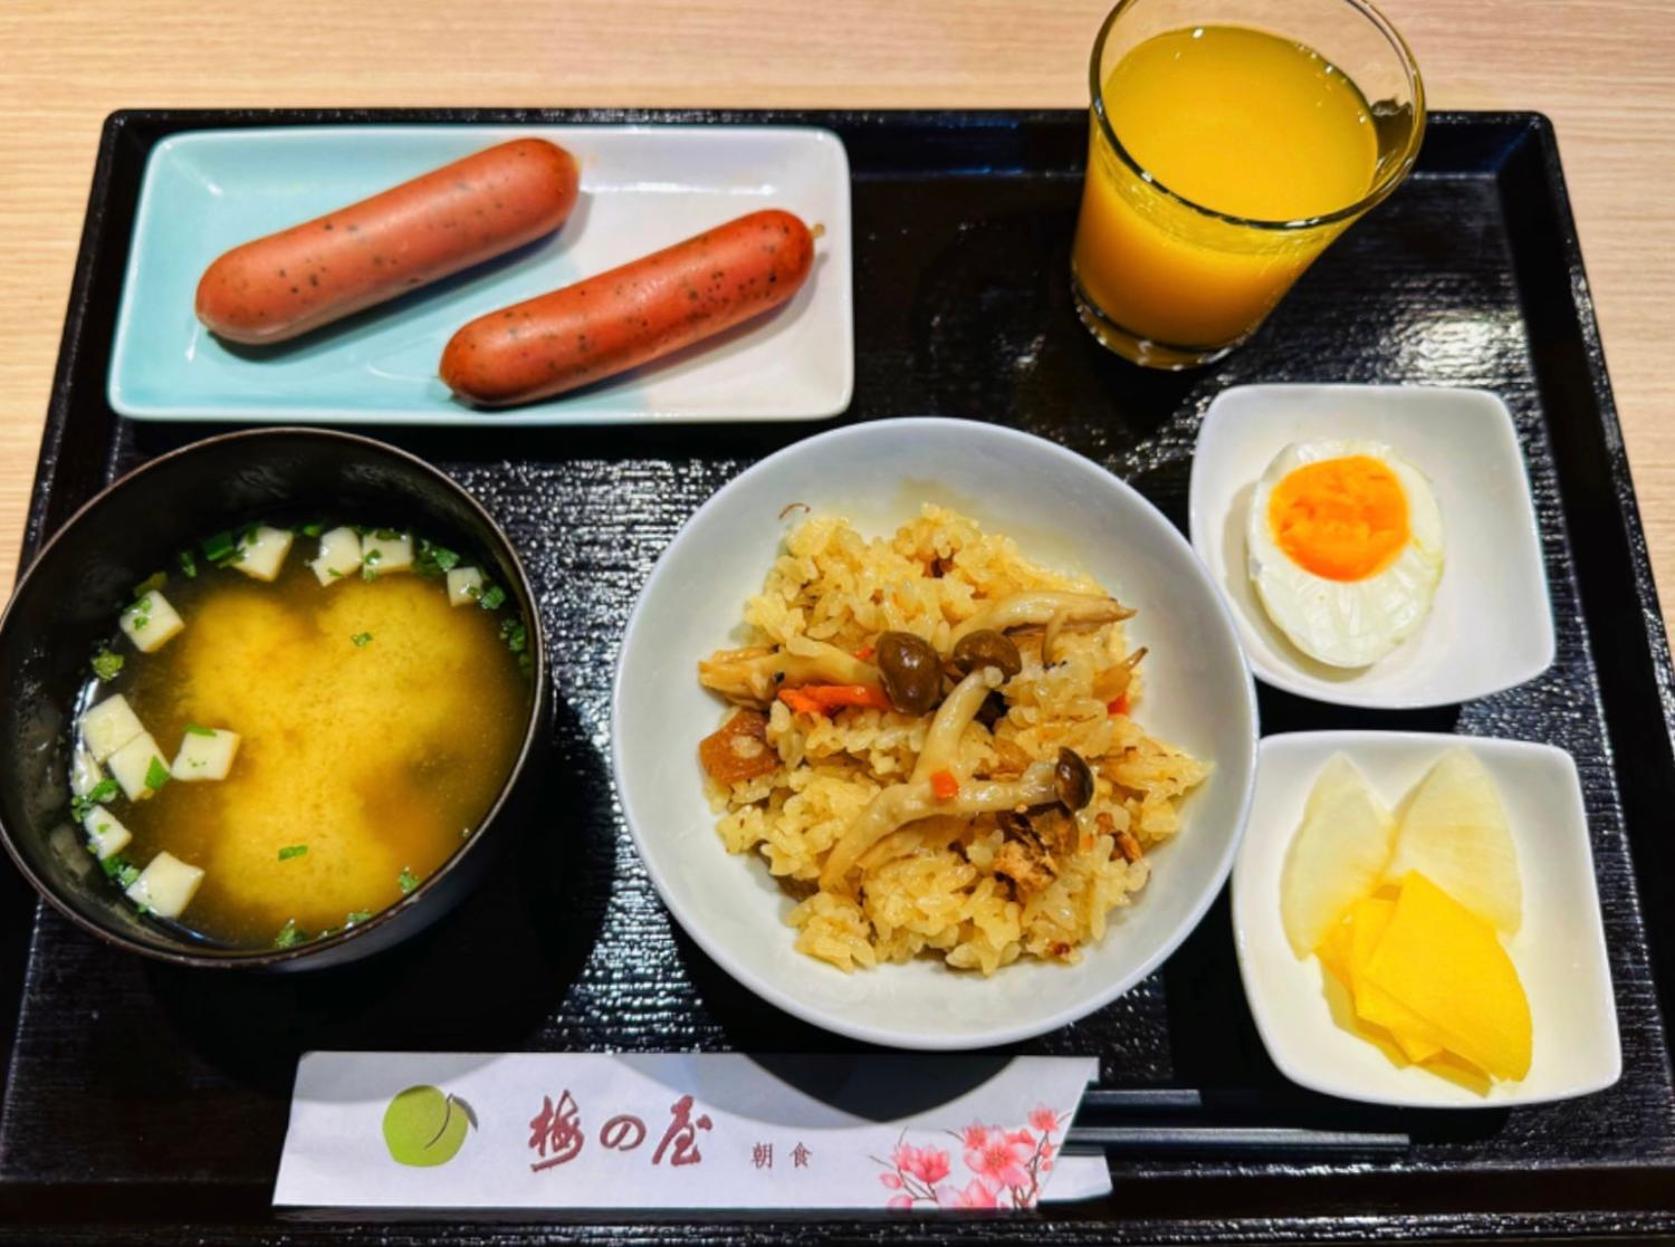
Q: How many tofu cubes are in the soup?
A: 11